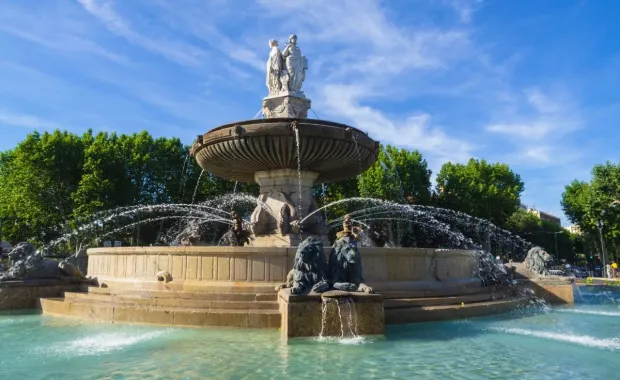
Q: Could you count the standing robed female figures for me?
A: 2